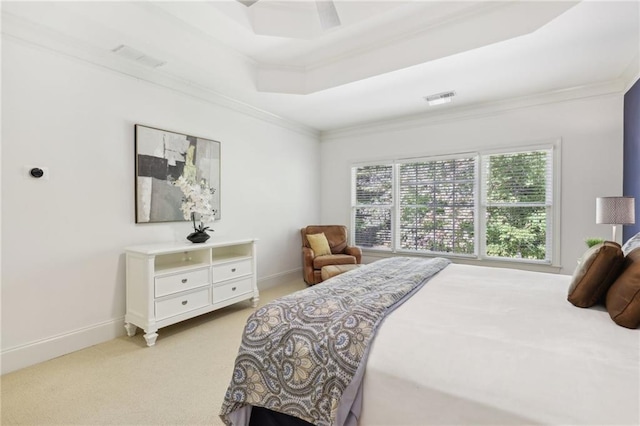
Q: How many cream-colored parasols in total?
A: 0